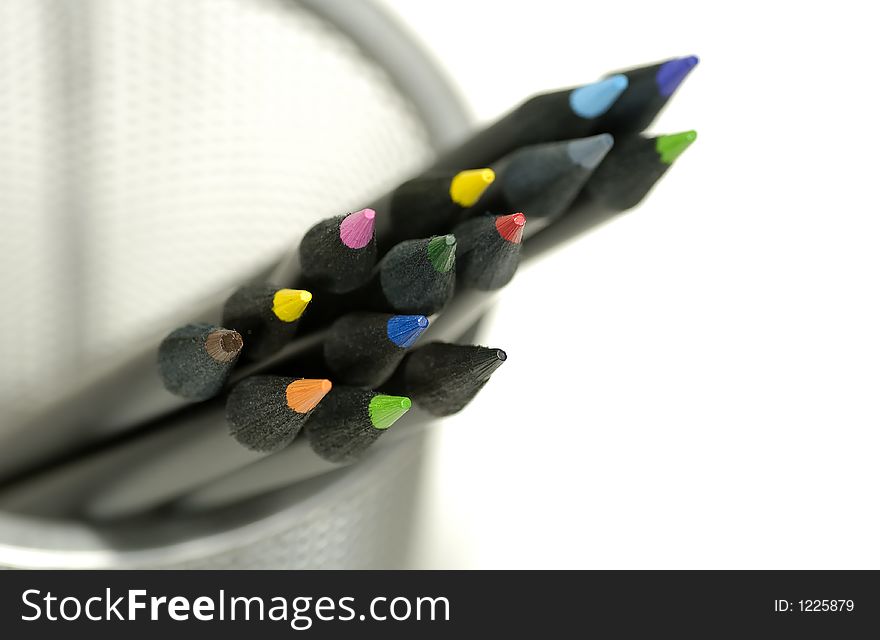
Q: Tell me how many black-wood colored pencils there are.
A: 14